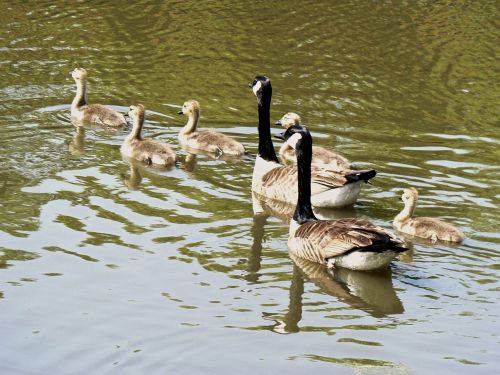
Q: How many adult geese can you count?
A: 2